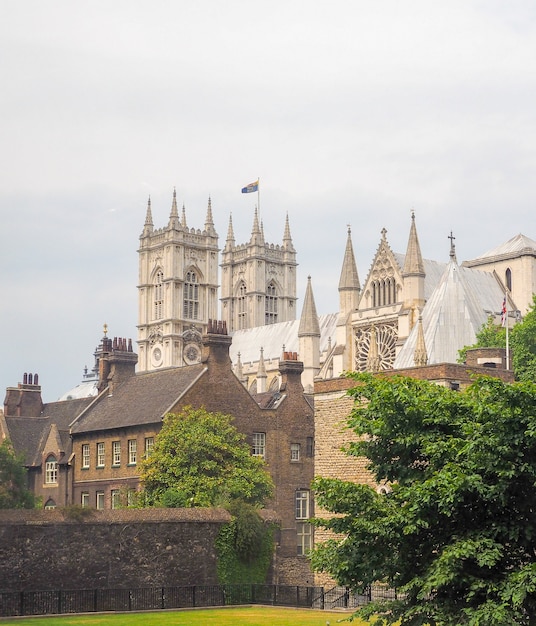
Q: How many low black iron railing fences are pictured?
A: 1